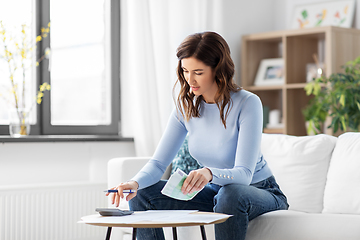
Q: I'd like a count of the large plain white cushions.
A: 2